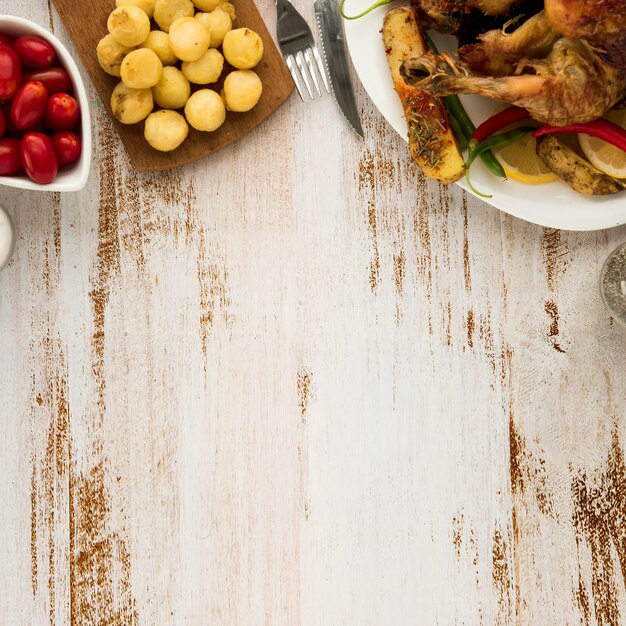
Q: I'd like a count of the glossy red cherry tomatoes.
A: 10